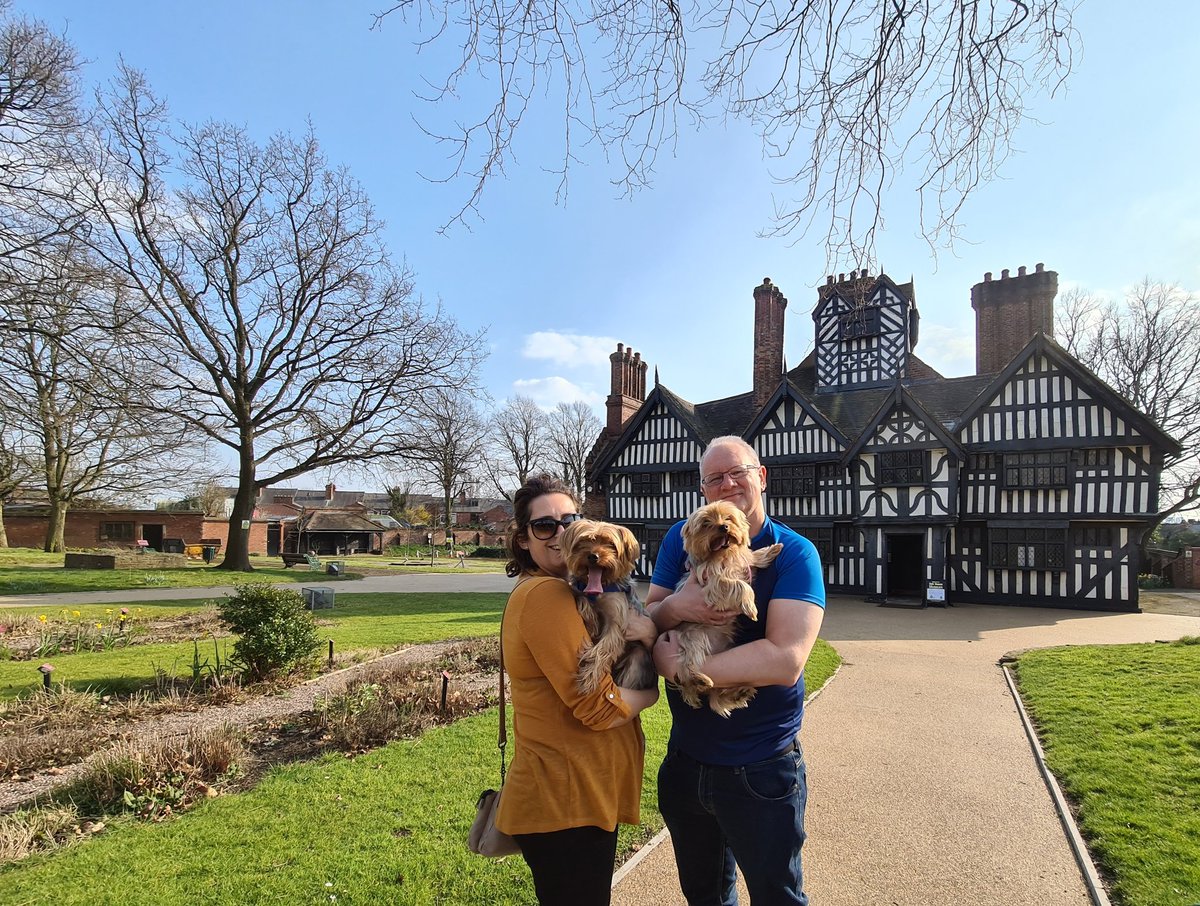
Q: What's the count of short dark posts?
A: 4